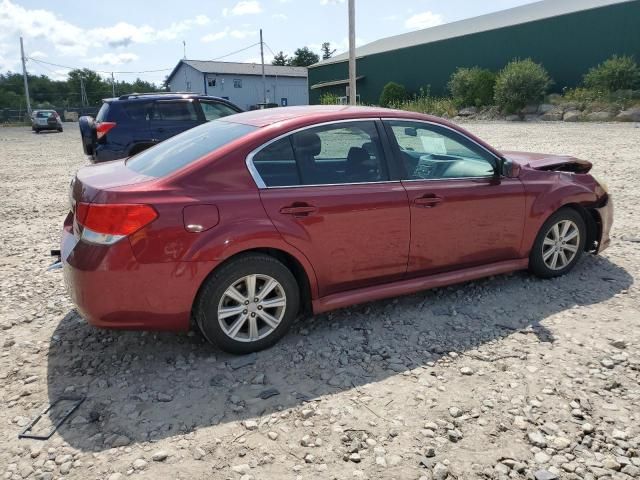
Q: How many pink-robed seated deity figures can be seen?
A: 0